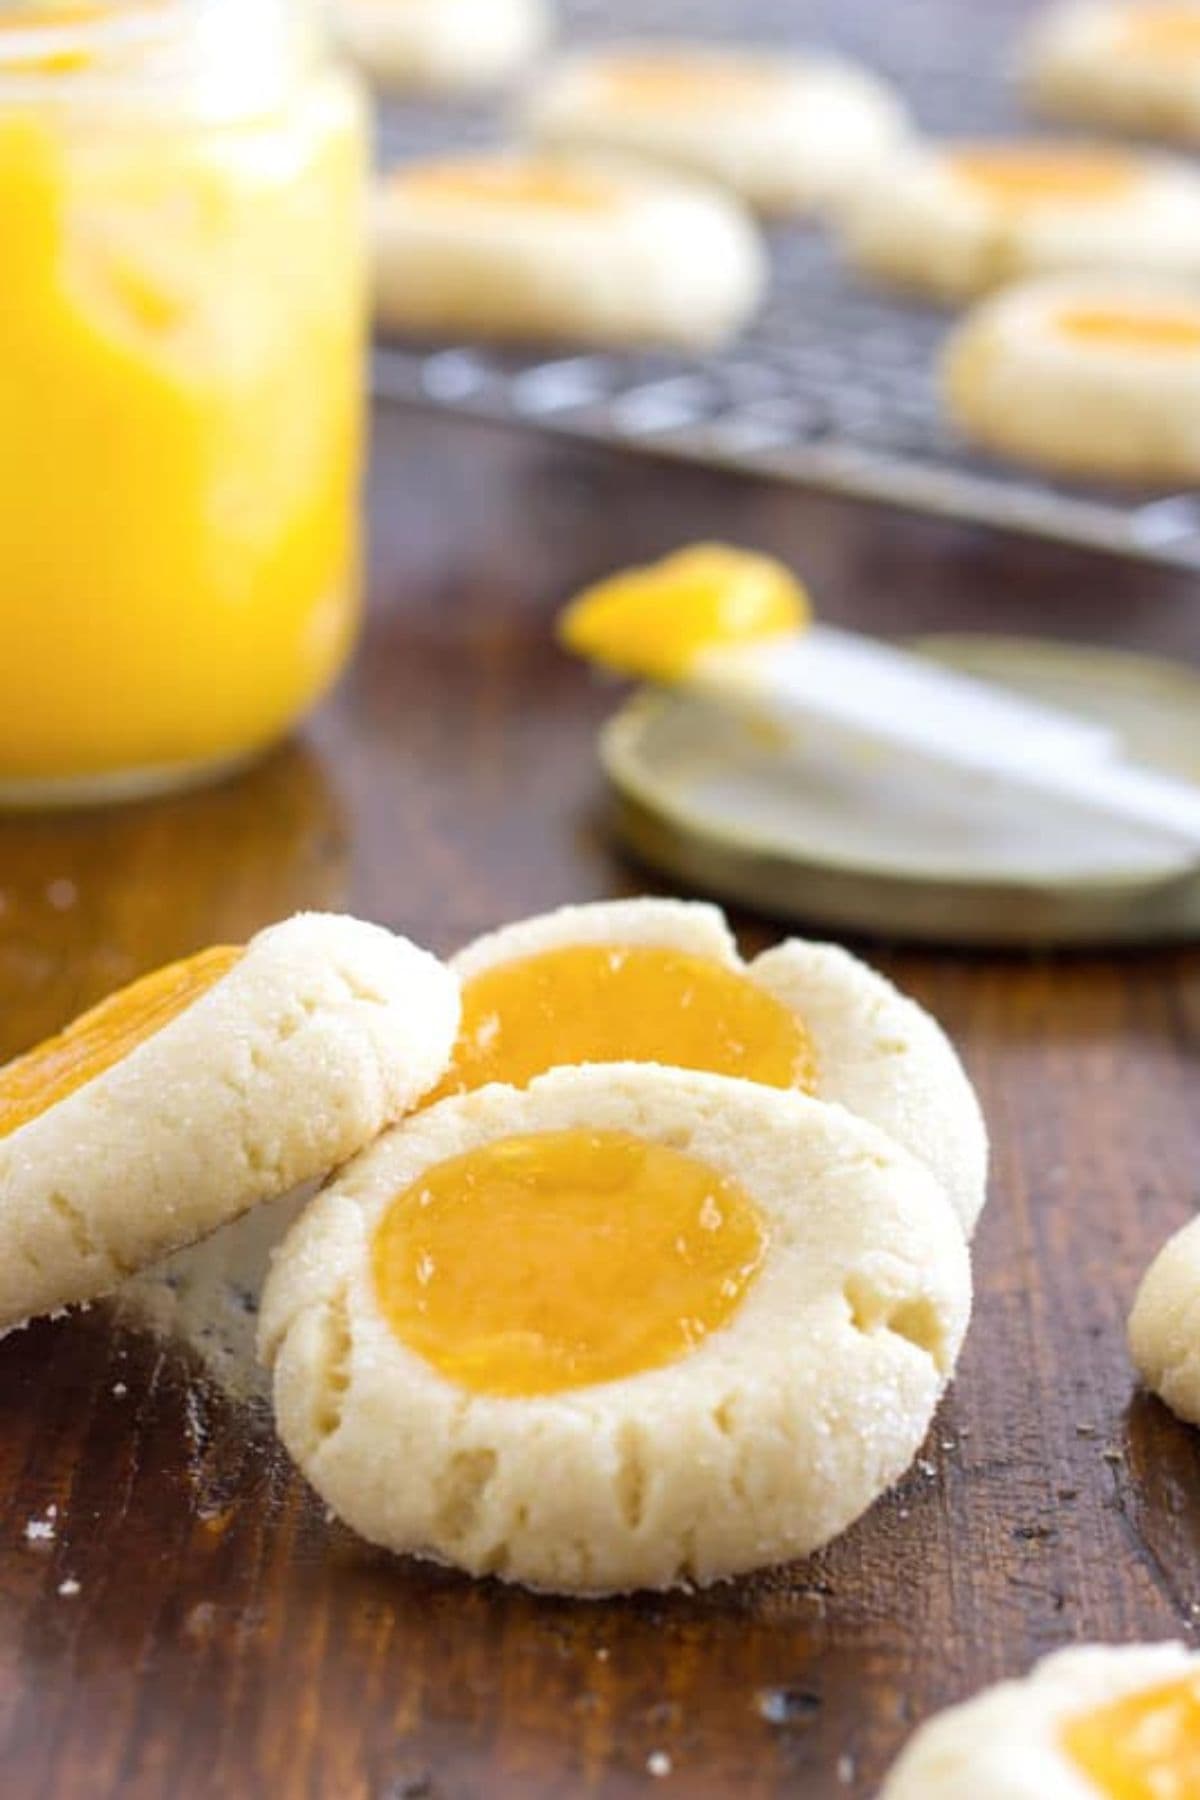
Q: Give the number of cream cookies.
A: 11